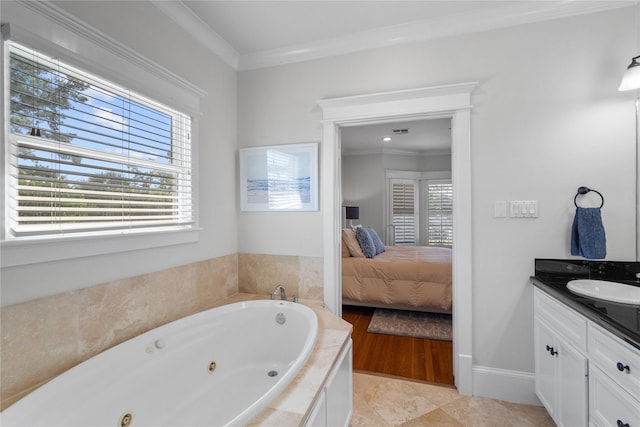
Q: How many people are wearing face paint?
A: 0